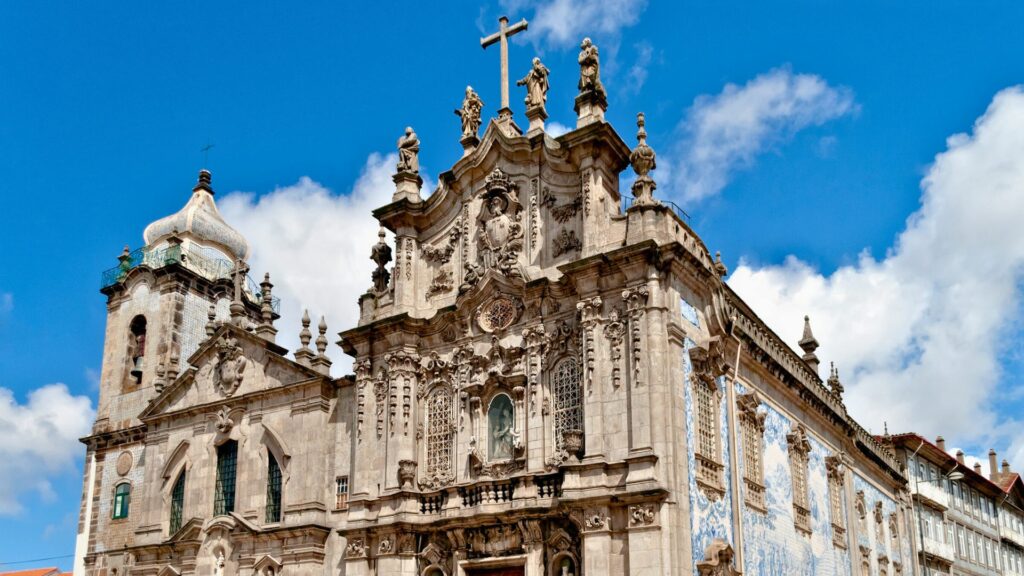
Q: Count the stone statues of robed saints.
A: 4